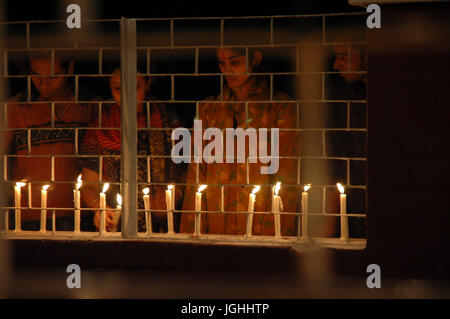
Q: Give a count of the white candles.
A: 12